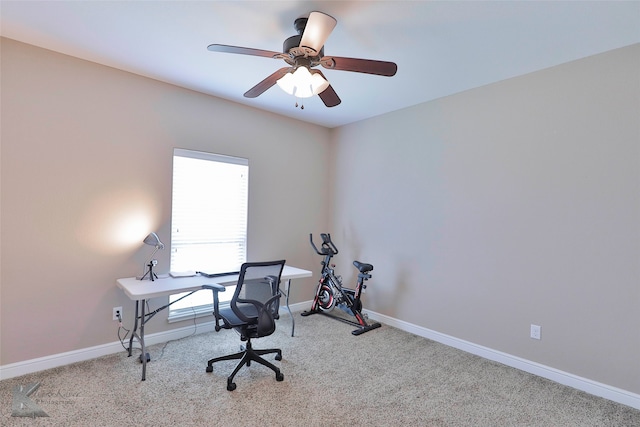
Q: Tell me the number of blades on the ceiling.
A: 5